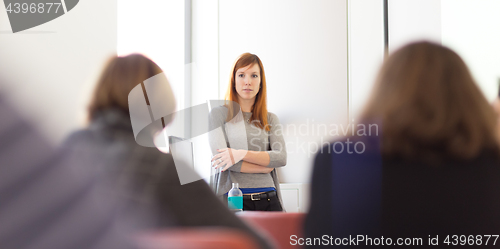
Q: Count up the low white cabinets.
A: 1